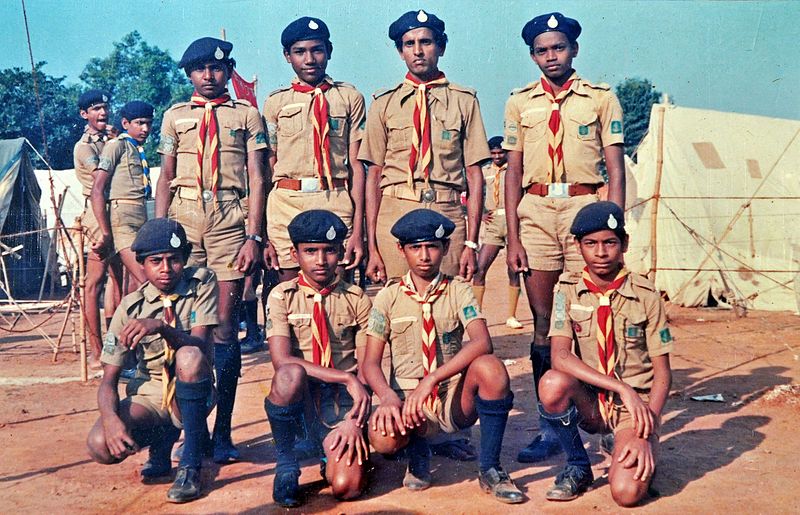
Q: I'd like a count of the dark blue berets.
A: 11